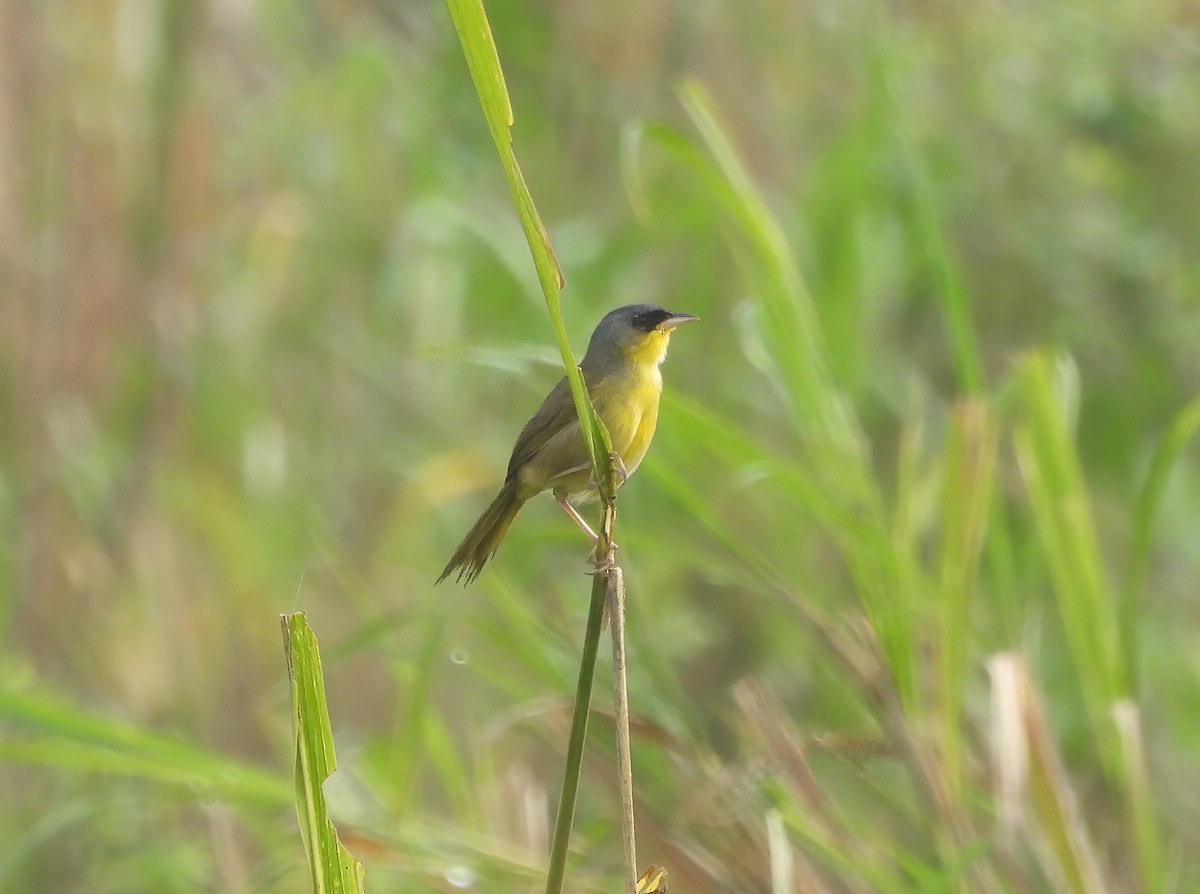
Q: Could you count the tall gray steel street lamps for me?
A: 0